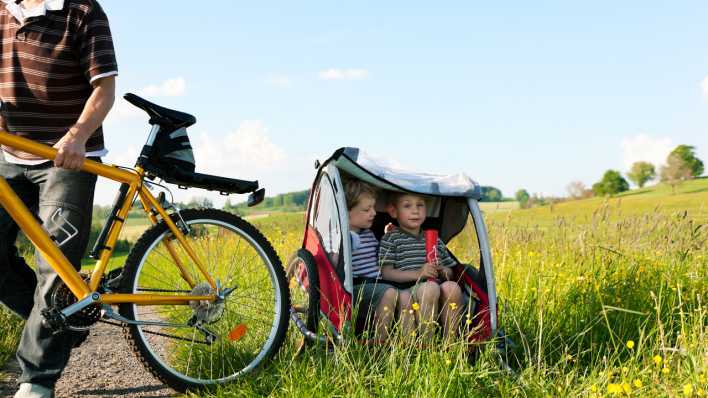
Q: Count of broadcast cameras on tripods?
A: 0